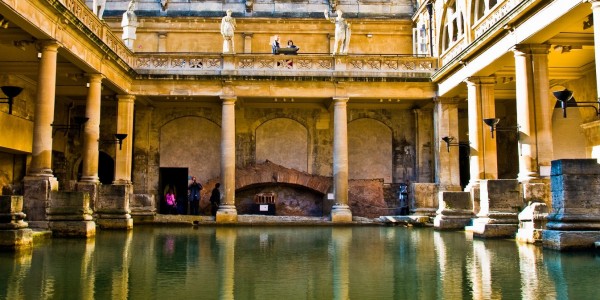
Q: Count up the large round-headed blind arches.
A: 3